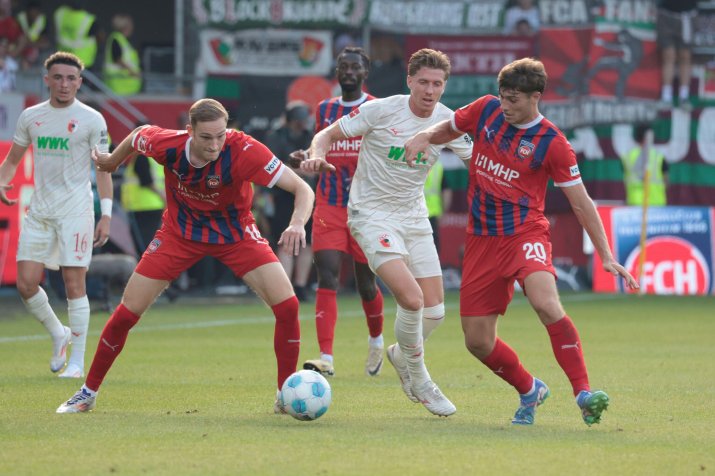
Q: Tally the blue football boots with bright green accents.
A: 2